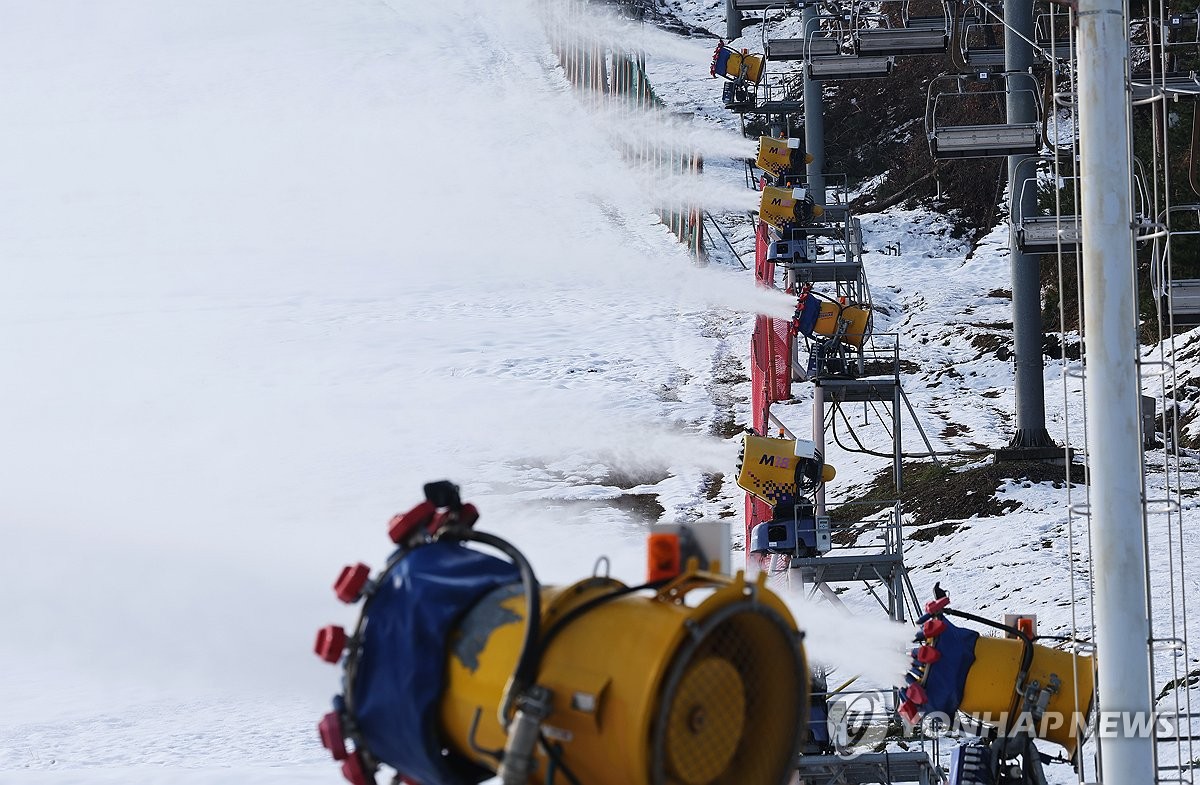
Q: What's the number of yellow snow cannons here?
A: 7